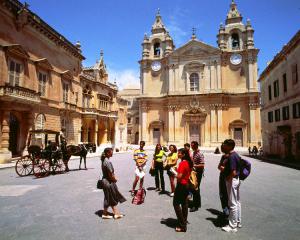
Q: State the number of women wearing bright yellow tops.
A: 2